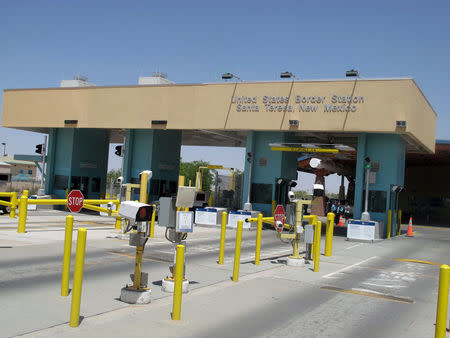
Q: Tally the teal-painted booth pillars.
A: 4